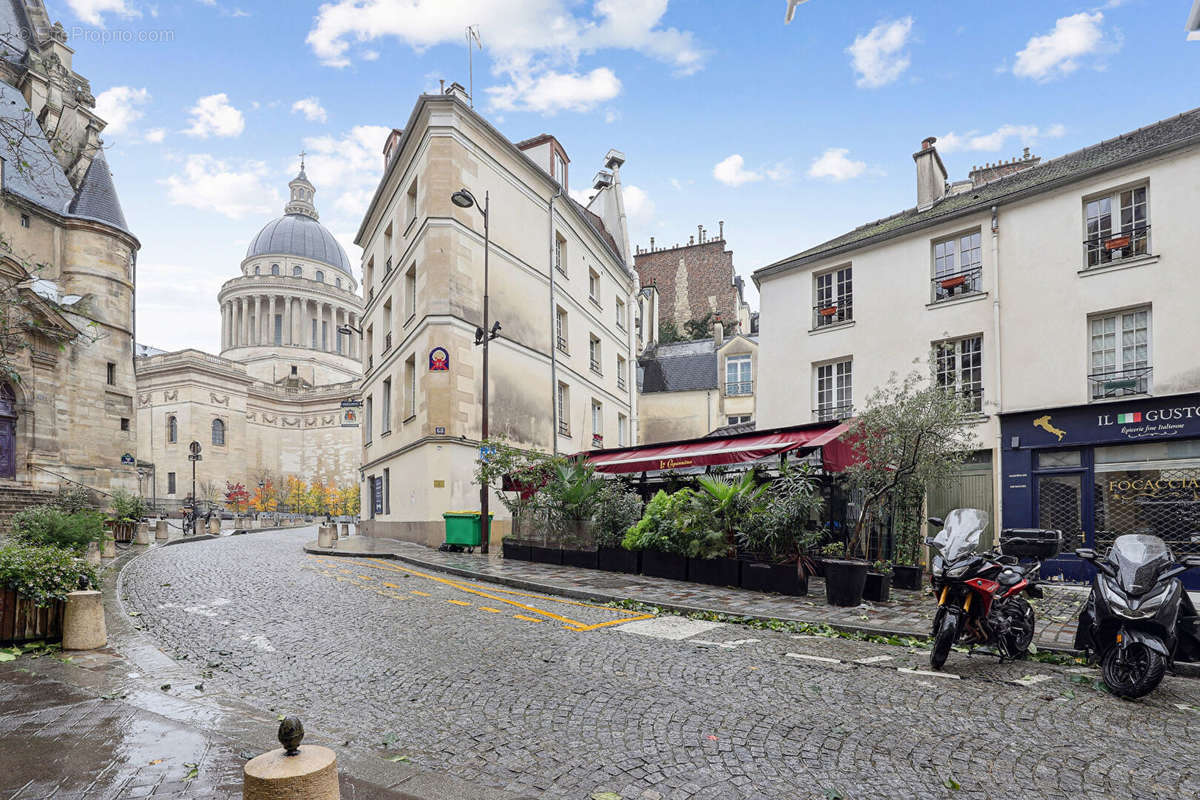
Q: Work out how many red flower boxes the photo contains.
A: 3